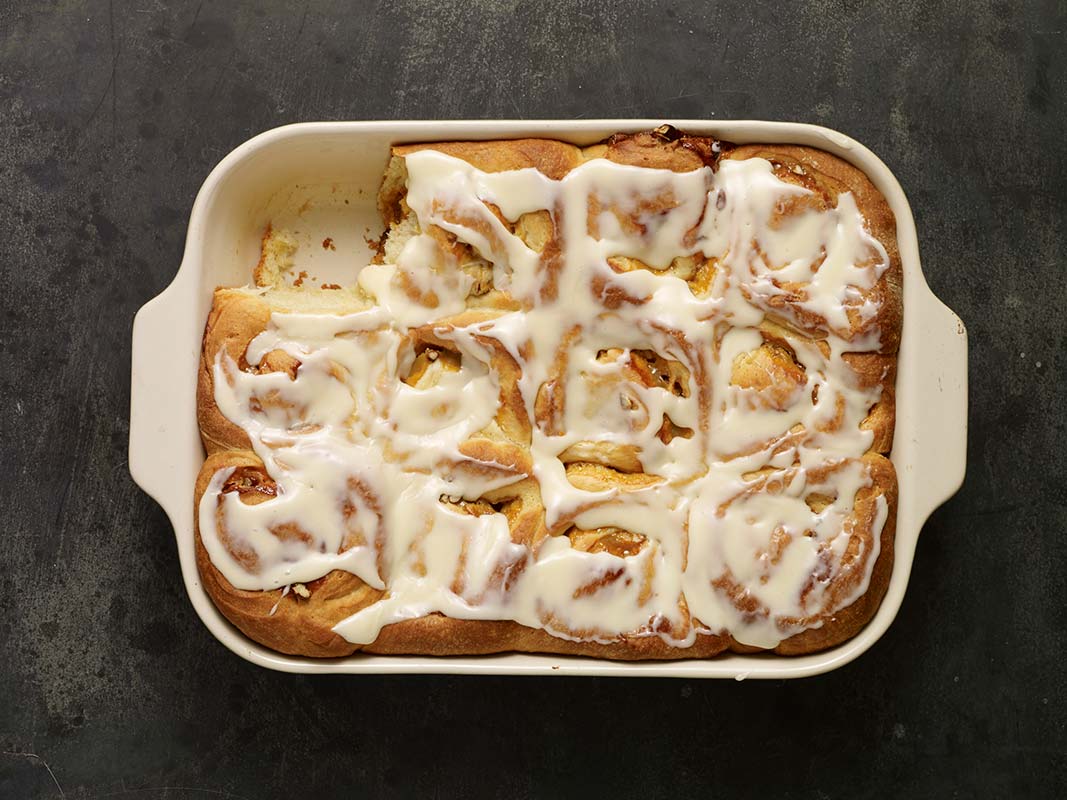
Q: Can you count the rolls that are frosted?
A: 11